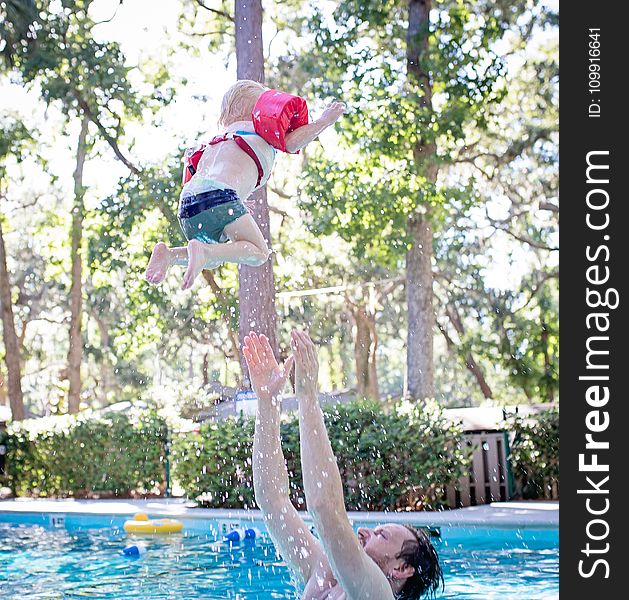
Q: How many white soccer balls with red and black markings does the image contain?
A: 0